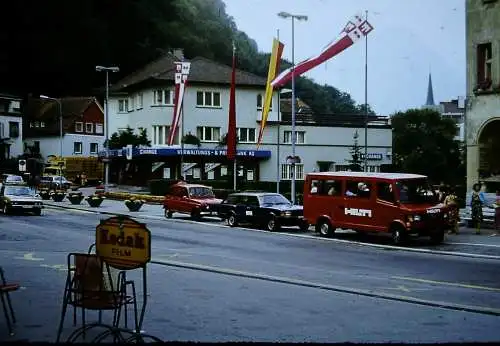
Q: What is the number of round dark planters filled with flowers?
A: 5